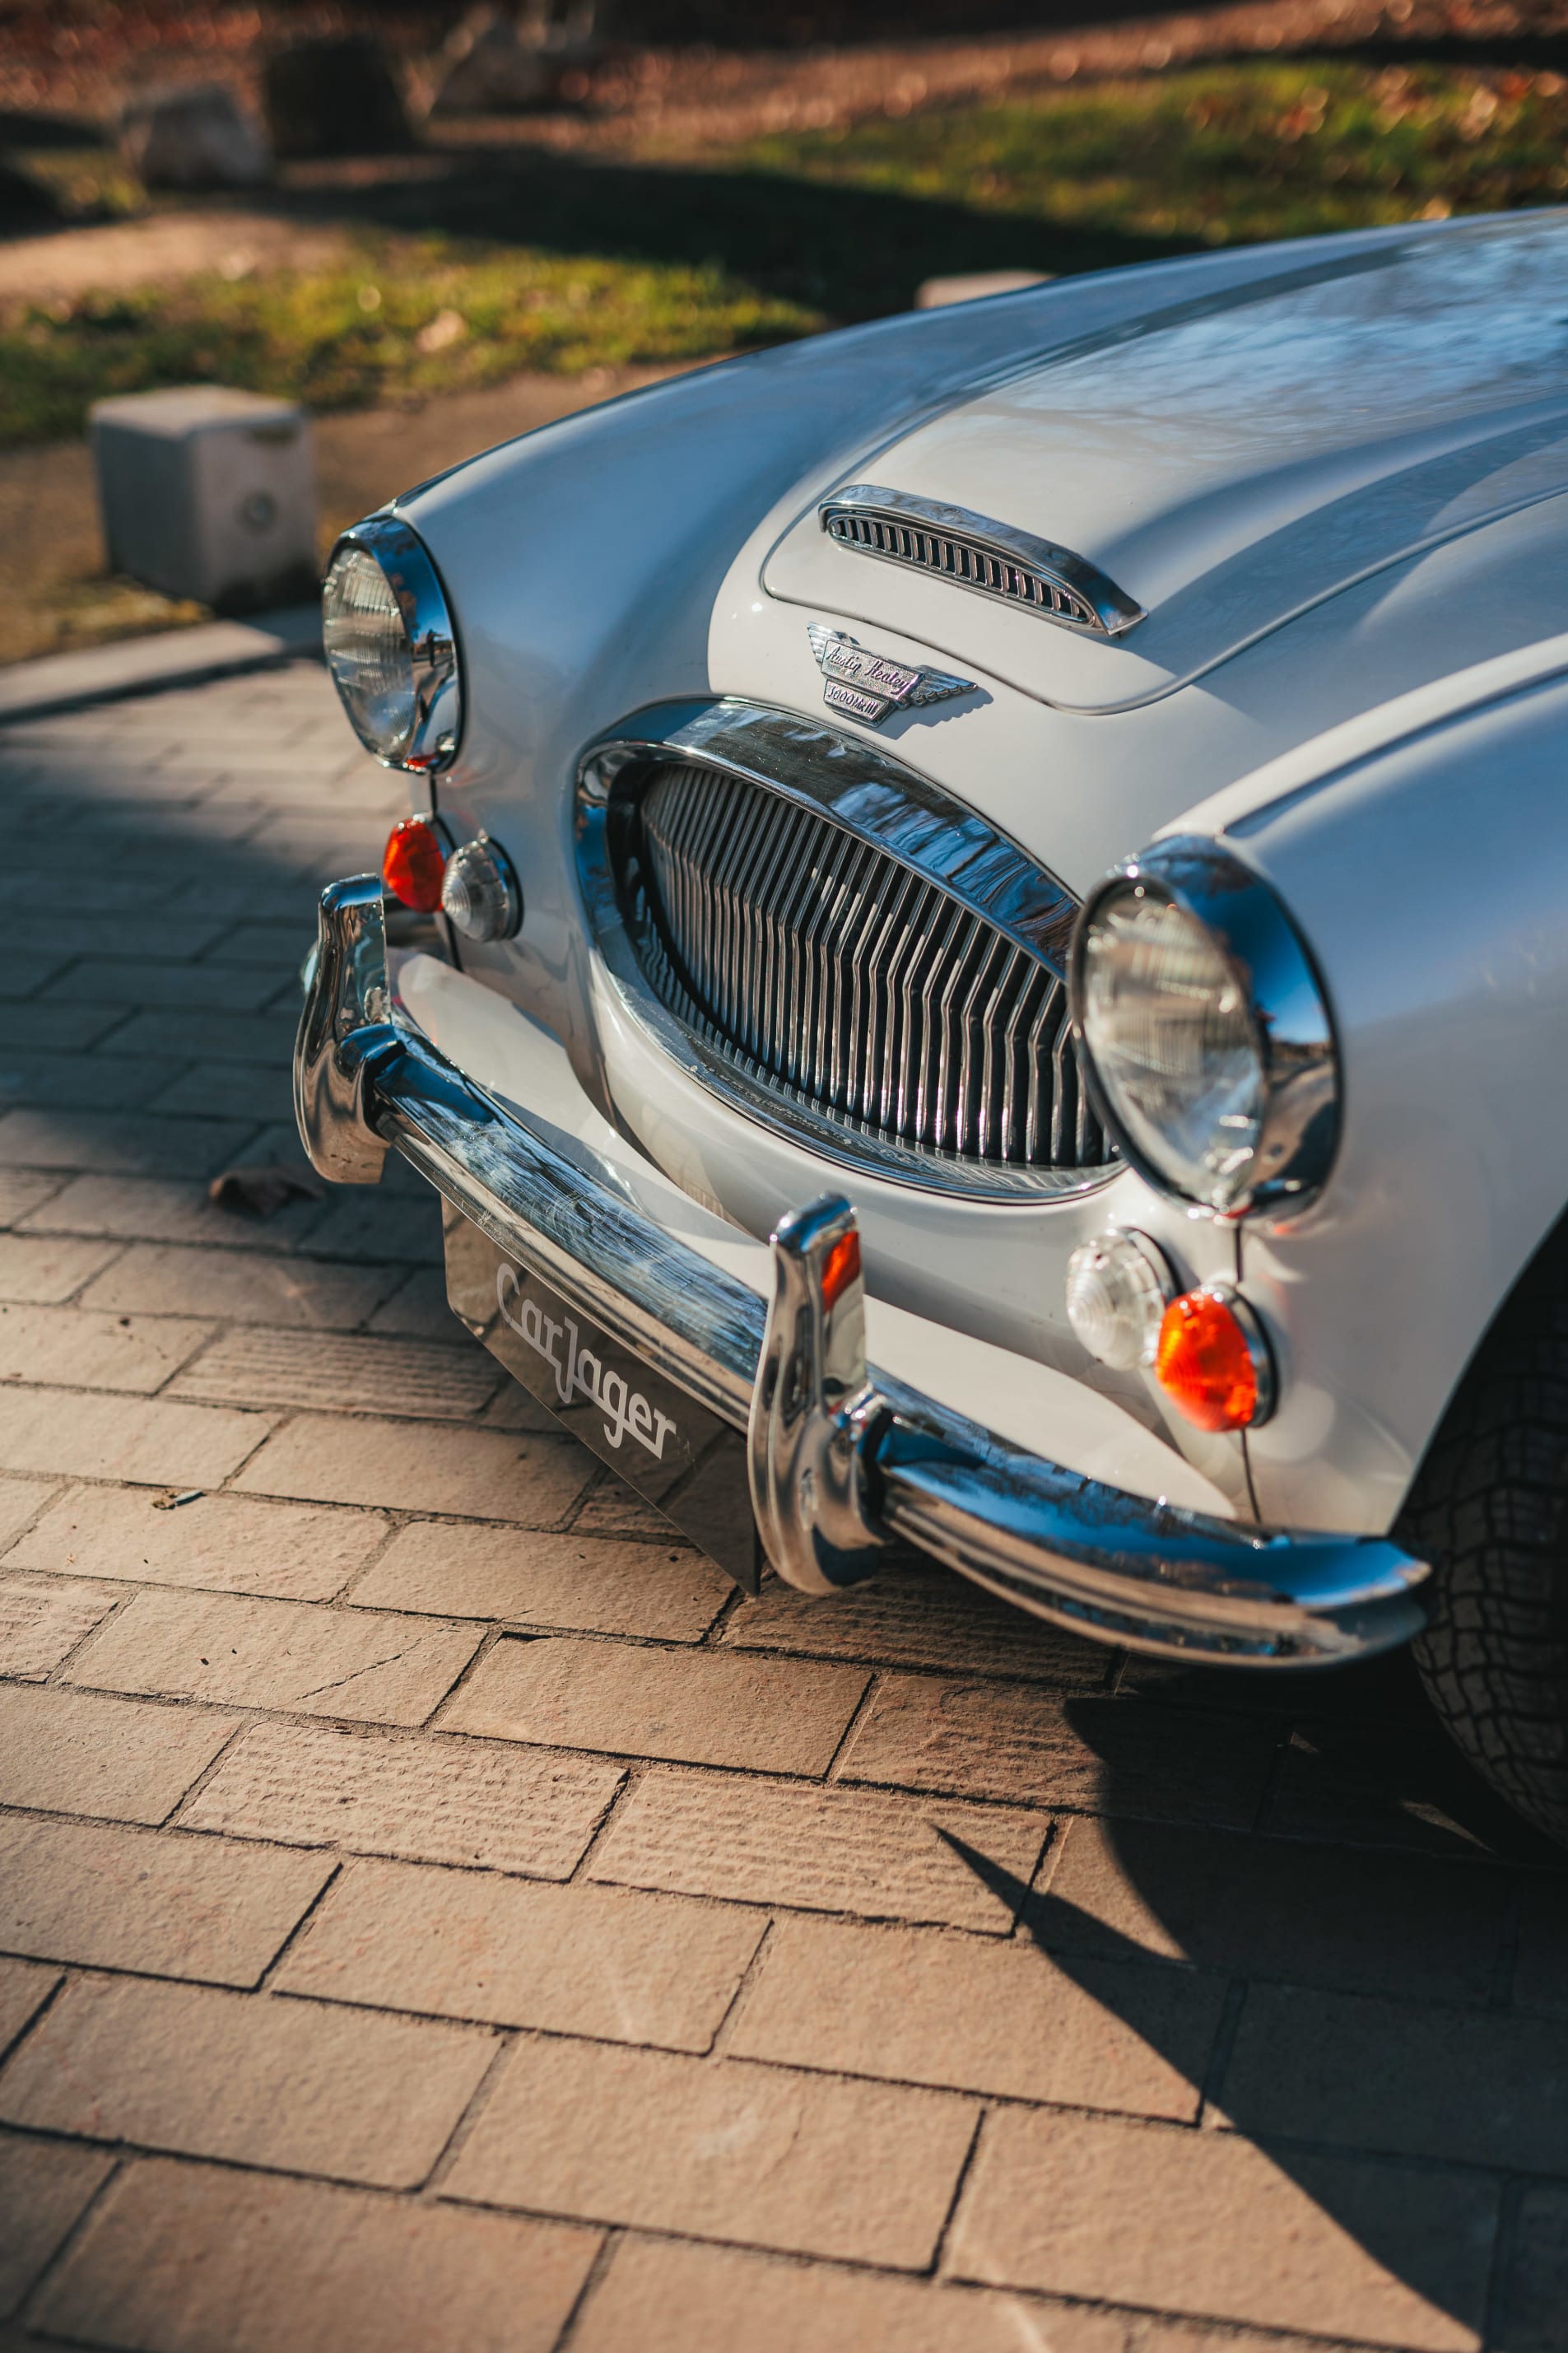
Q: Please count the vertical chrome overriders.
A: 2